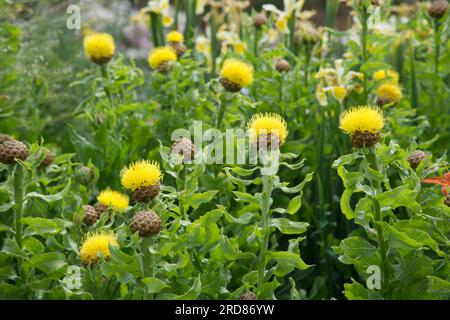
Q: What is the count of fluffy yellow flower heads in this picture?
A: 11